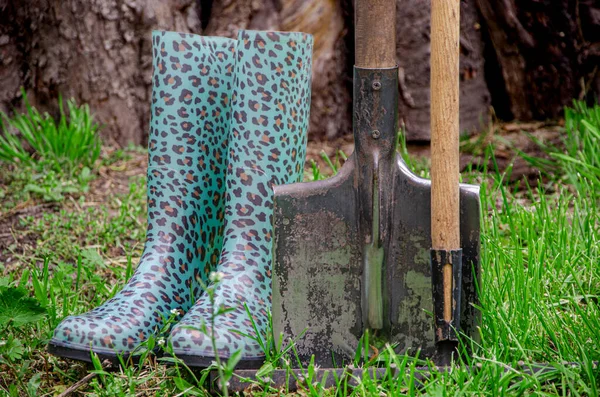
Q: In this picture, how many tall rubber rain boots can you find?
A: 2